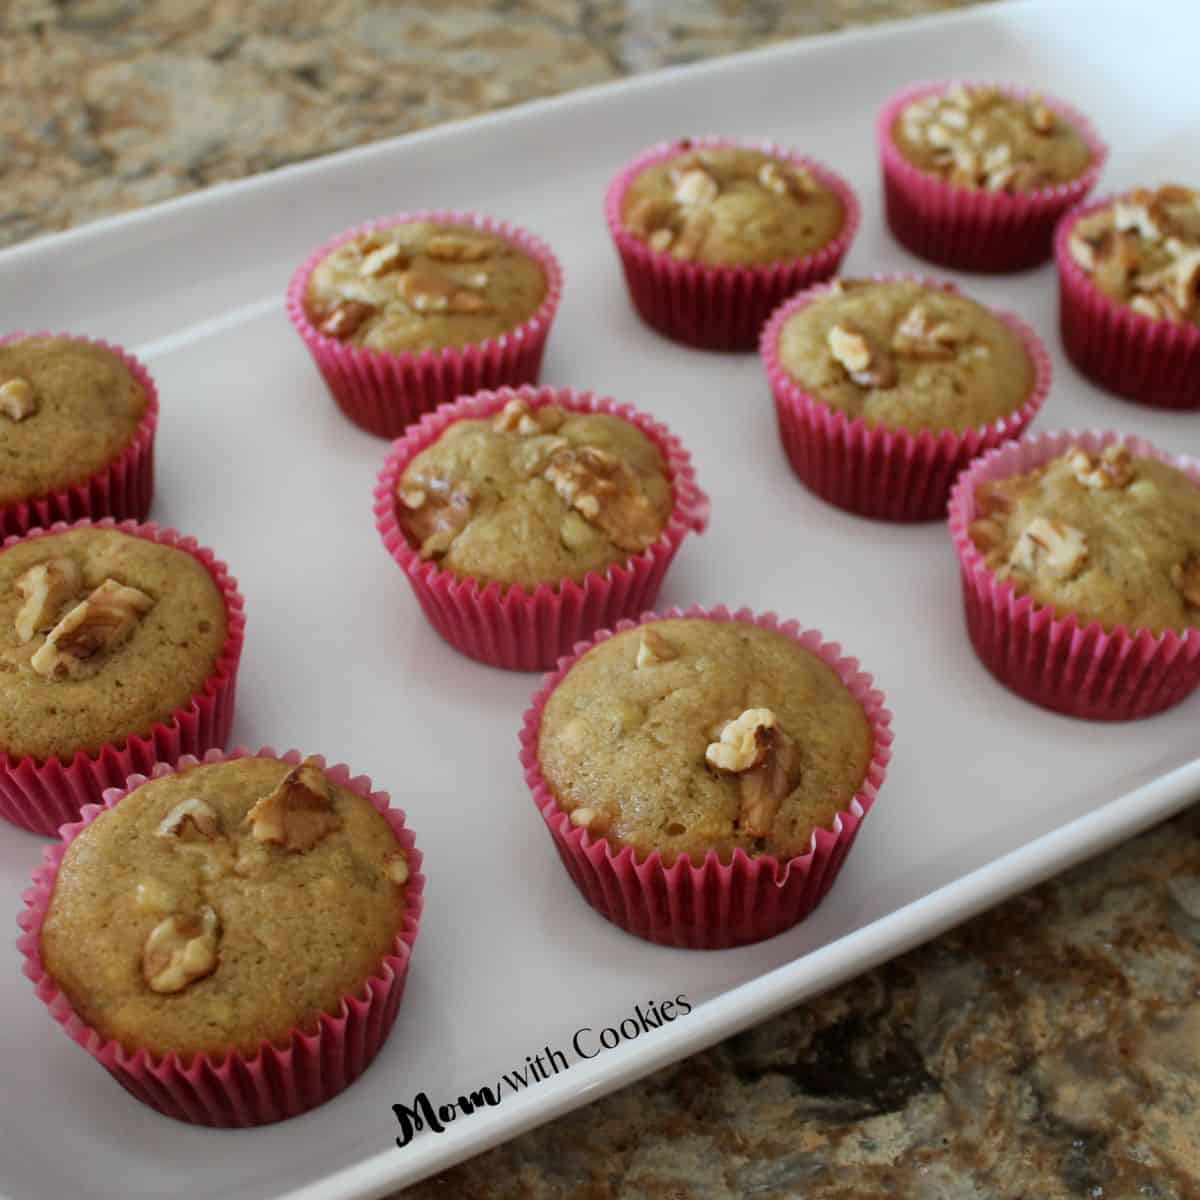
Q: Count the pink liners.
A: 11